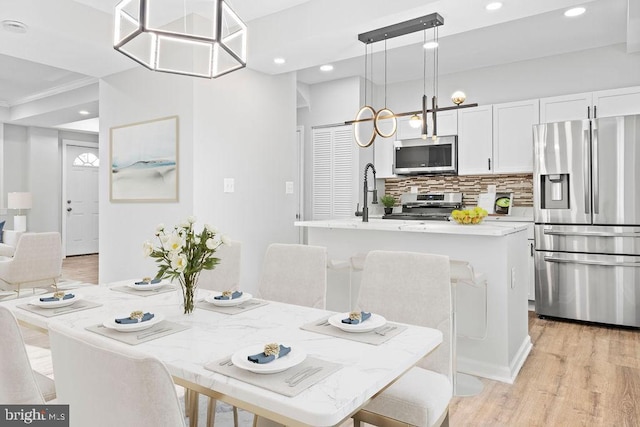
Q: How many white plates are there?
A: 6